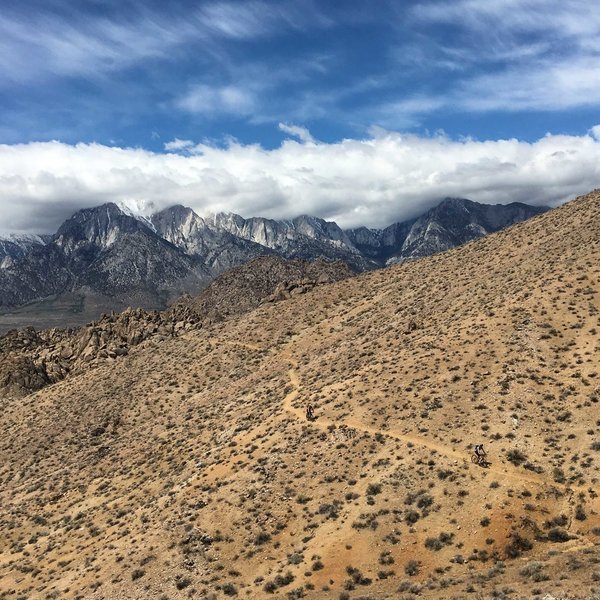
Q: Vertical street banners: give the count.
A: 0